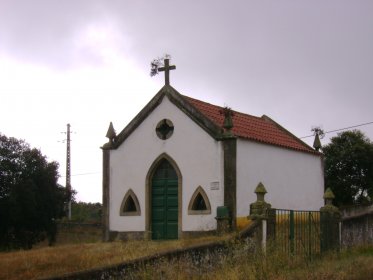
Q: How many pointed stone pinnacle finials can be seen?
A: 5